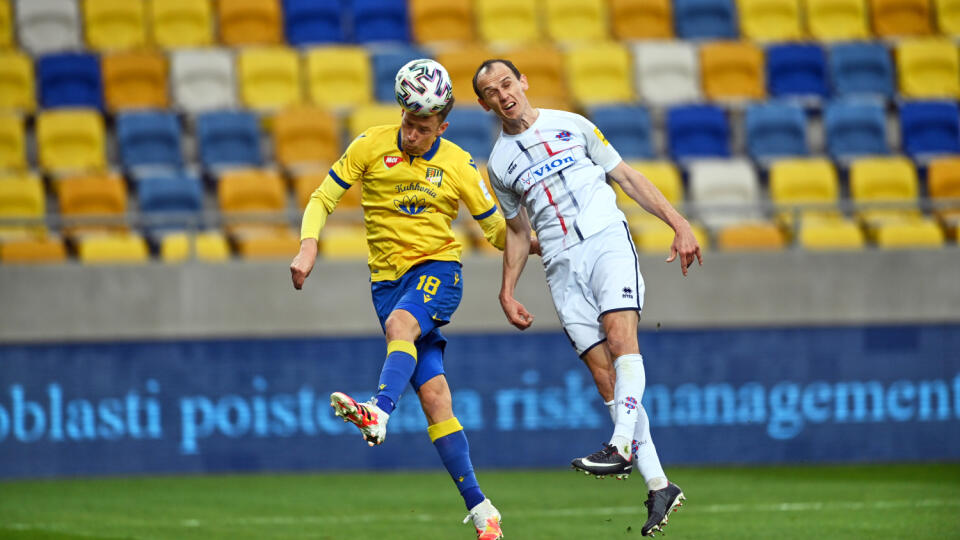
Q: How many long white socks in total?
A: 2